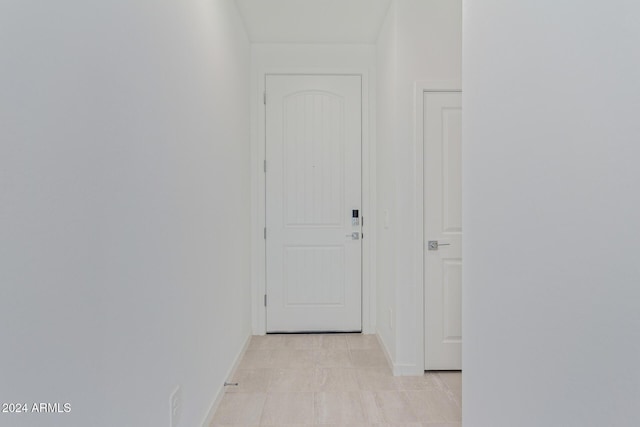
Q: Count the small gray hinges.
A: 4